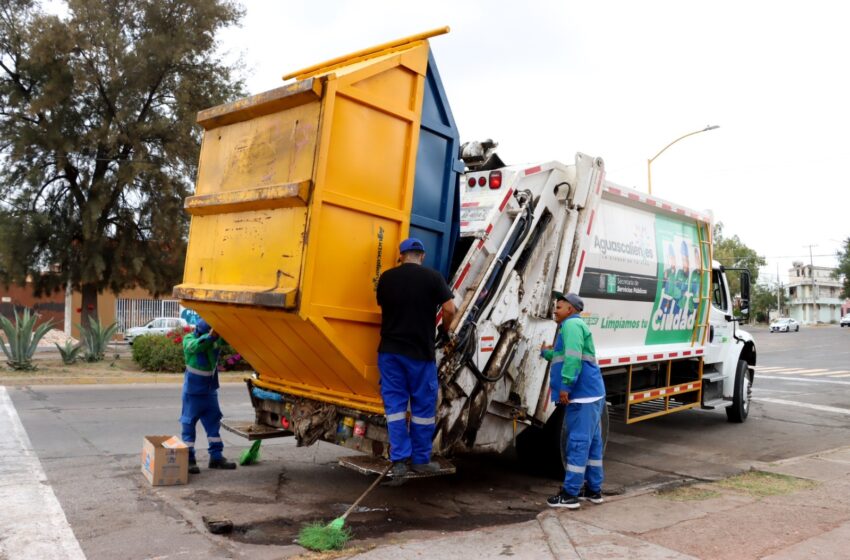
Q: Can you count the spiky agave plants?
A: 3